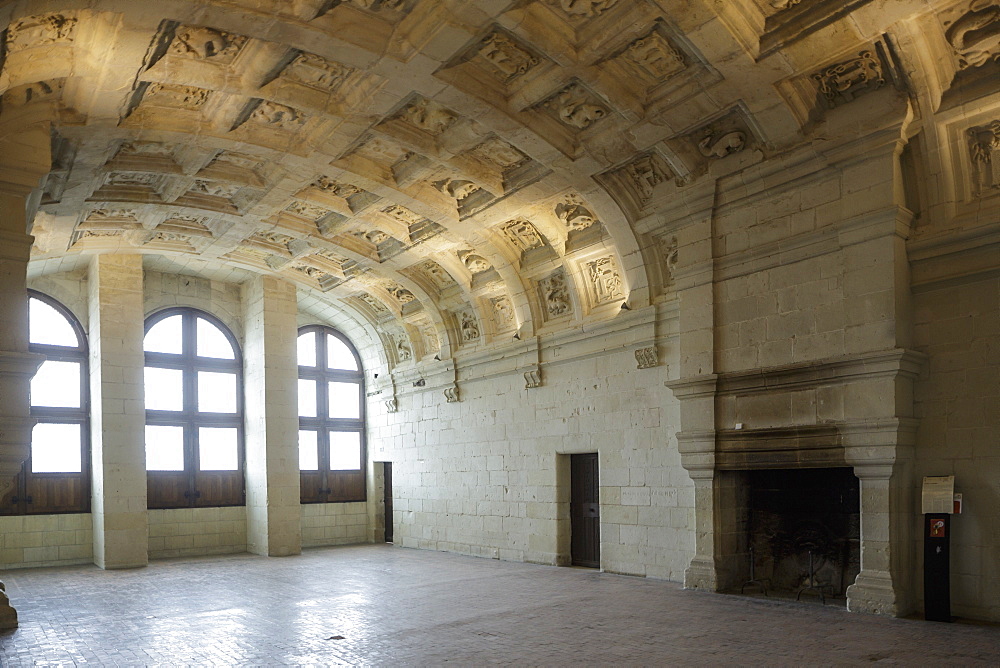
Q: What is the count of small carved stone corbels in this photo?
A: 4